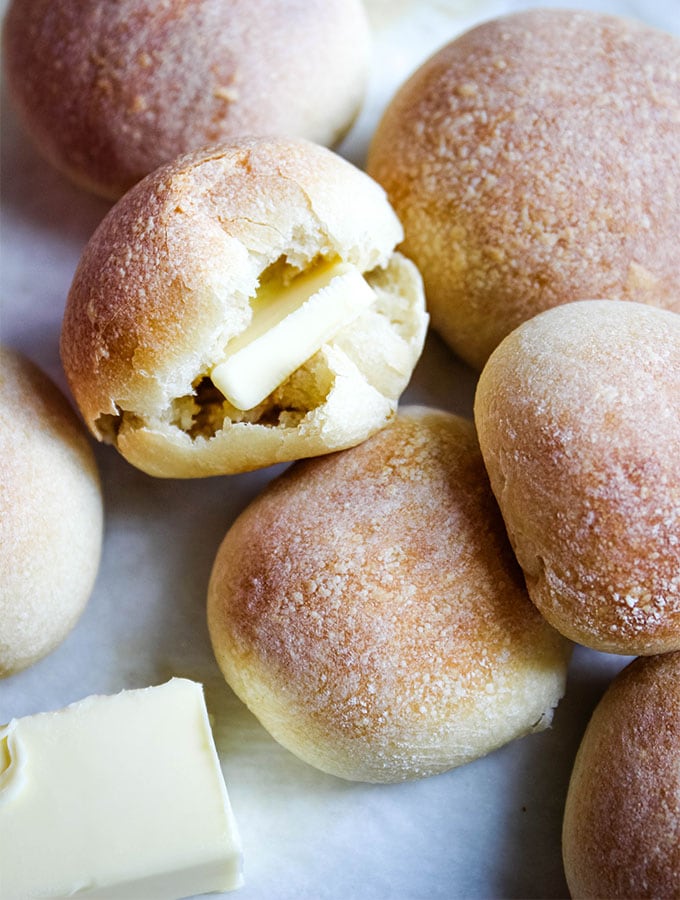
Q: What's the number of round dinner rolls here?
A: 7